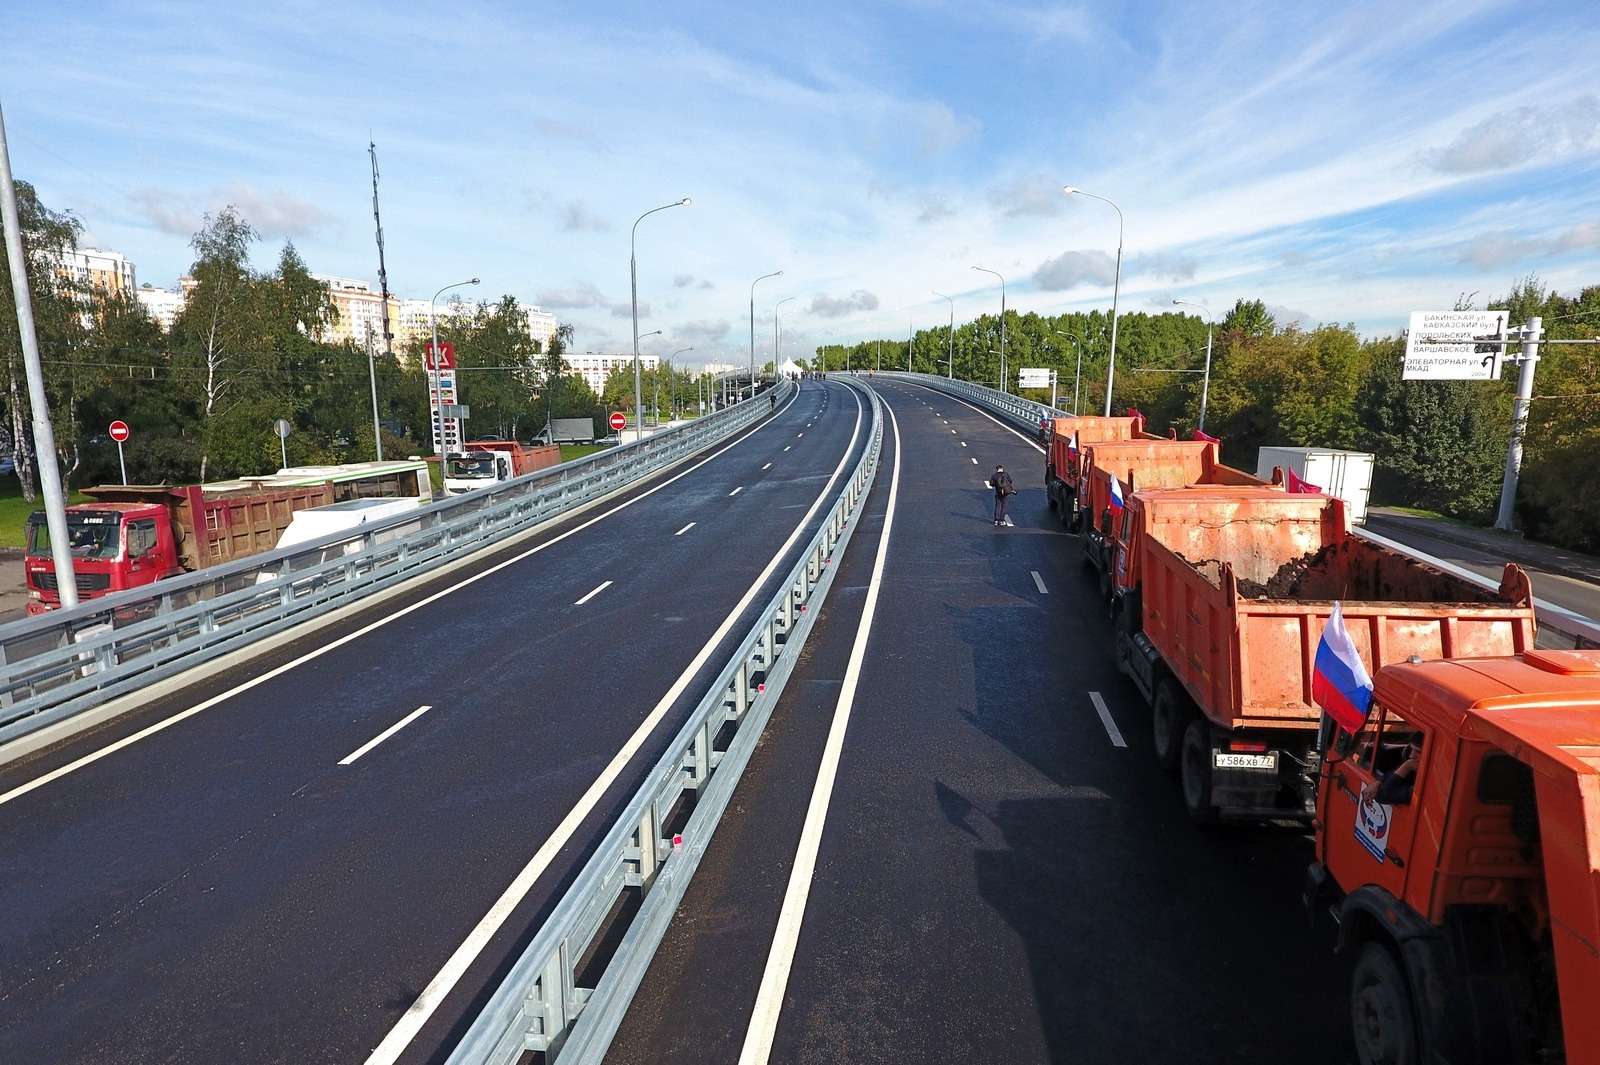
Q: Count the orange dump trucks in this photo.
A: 4